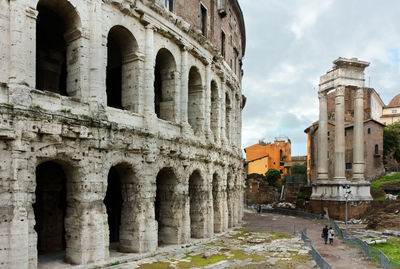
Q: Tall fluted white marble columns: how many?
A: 3